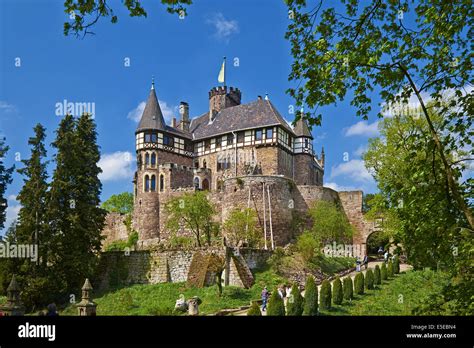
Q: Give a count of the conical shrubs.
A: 13